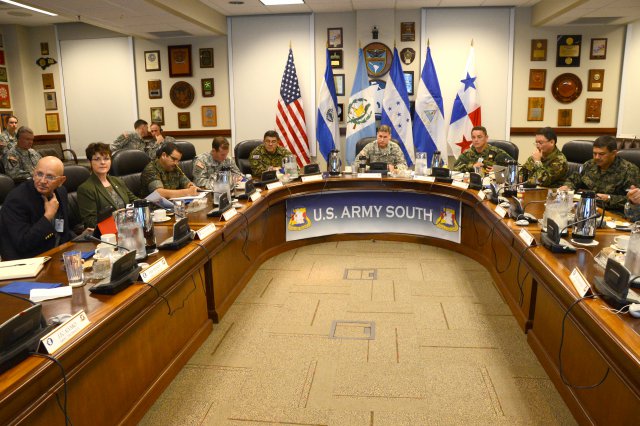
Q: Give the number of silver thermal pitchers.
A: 6